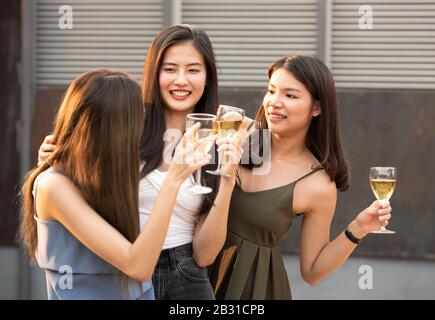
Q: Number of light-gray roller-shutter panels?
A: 3